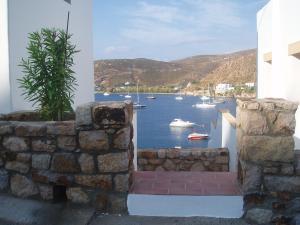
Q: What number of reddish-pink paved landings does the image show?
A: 1